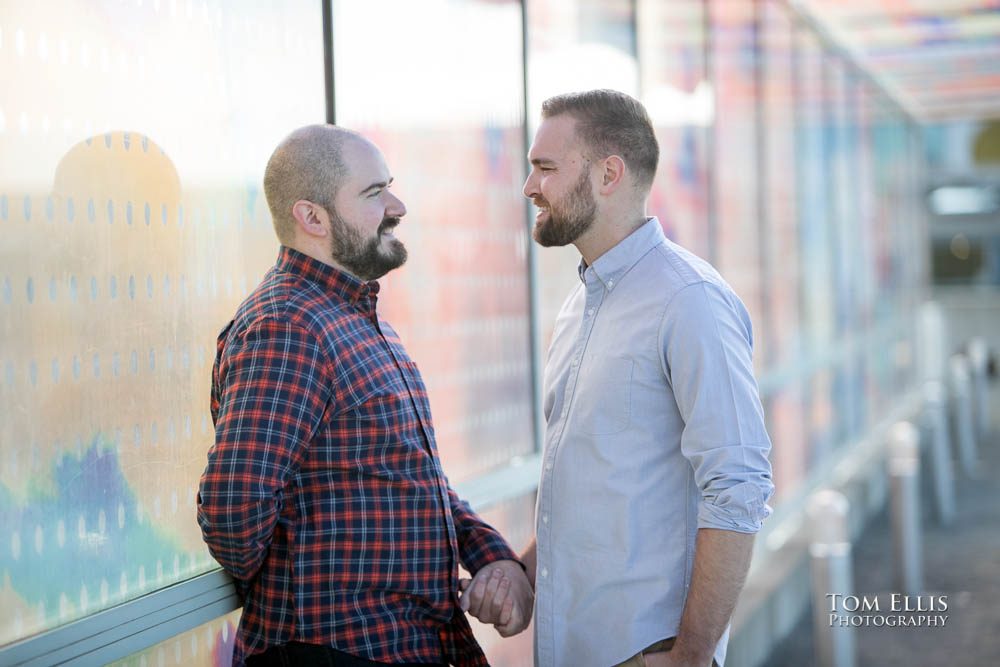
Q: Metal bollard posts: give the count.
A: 5